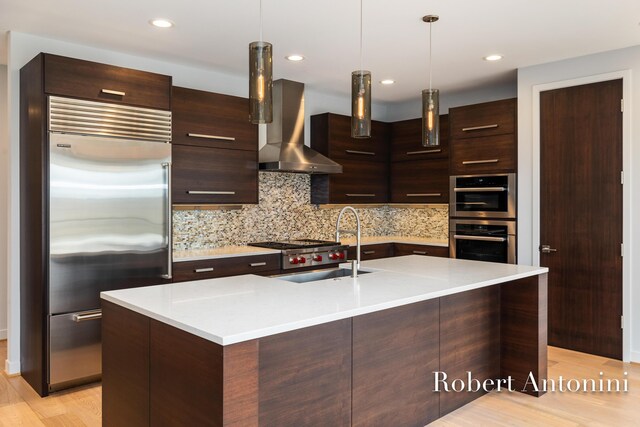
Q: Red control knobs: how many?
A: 5